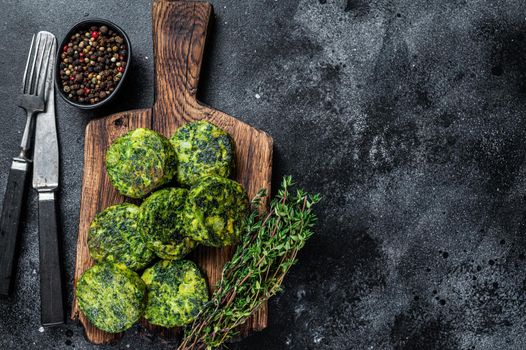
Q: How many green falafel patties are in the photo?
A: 7